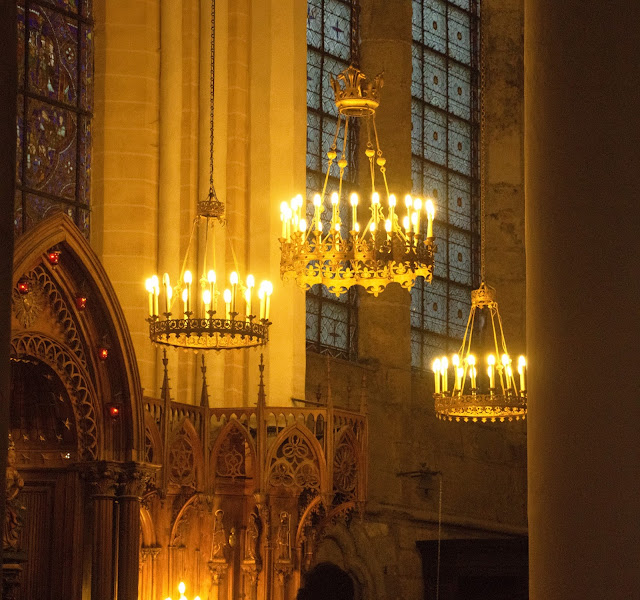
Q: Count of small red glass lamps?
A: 5